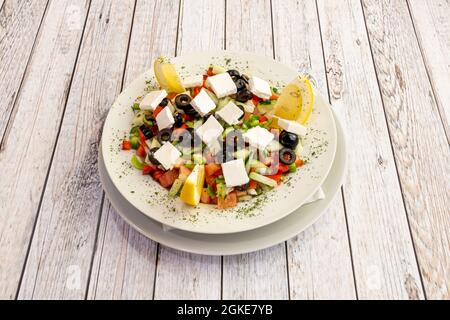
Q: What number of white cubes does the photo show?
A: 12